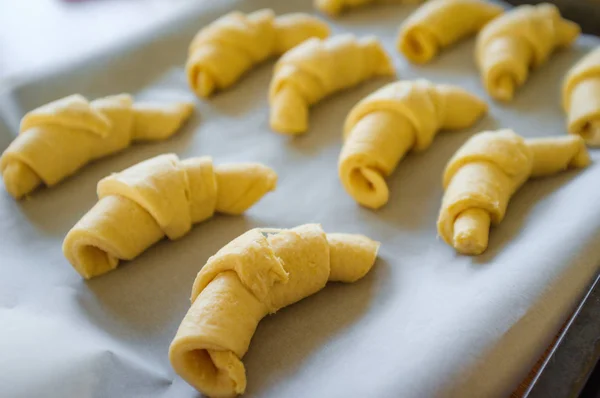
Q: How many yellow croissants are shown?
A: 11